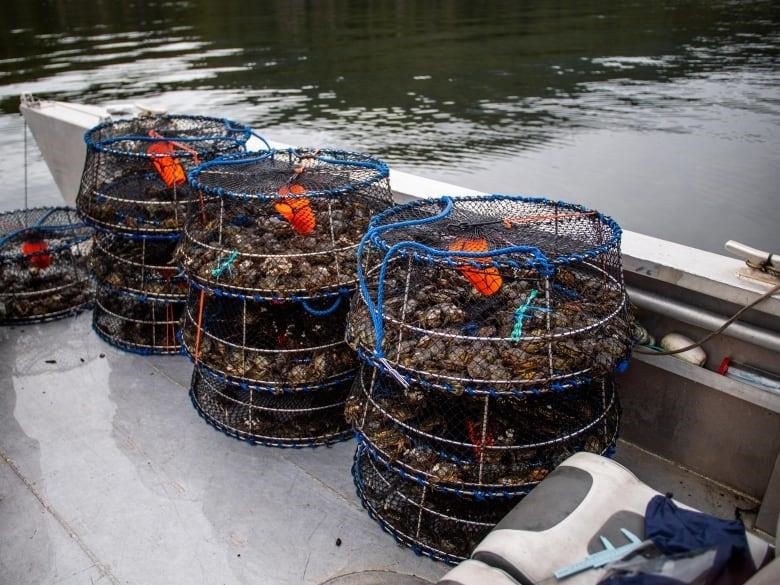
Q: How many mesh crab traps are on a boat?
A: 10